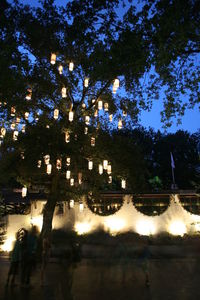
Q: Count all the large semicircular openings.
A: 3